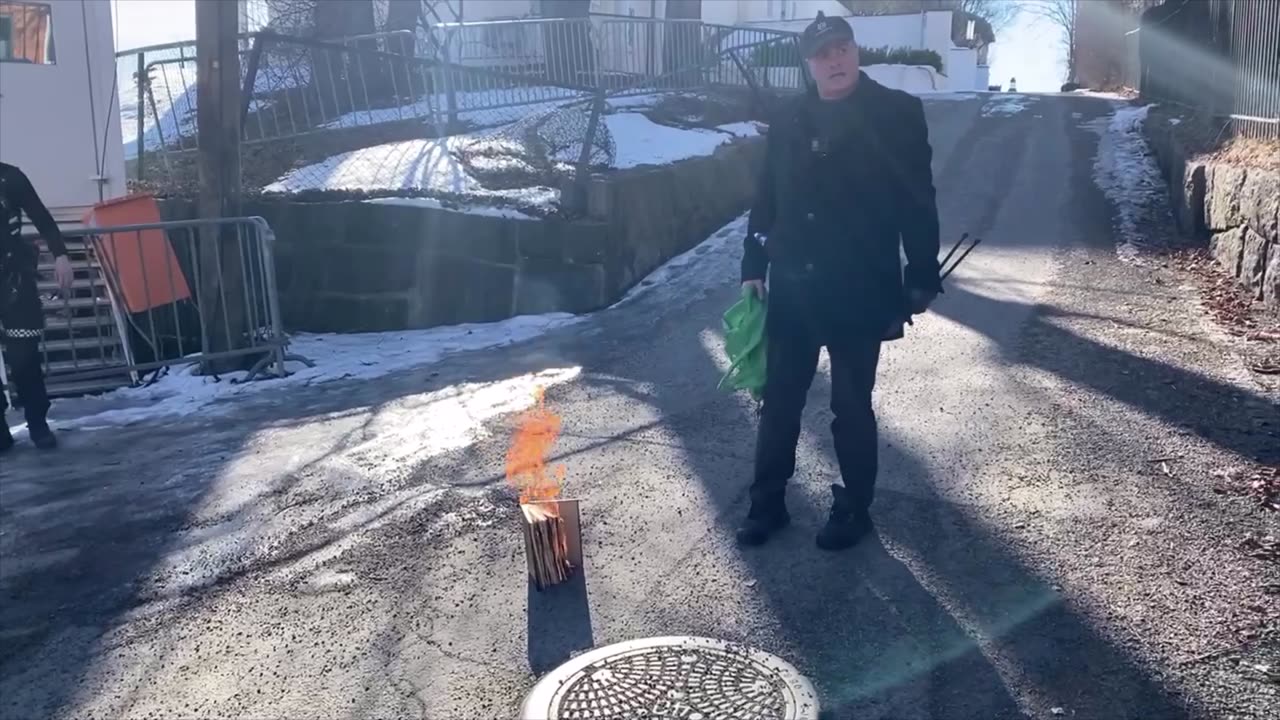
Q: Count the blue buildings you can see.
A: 0